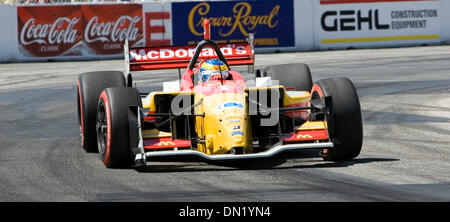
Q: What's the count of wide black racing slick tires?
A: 4